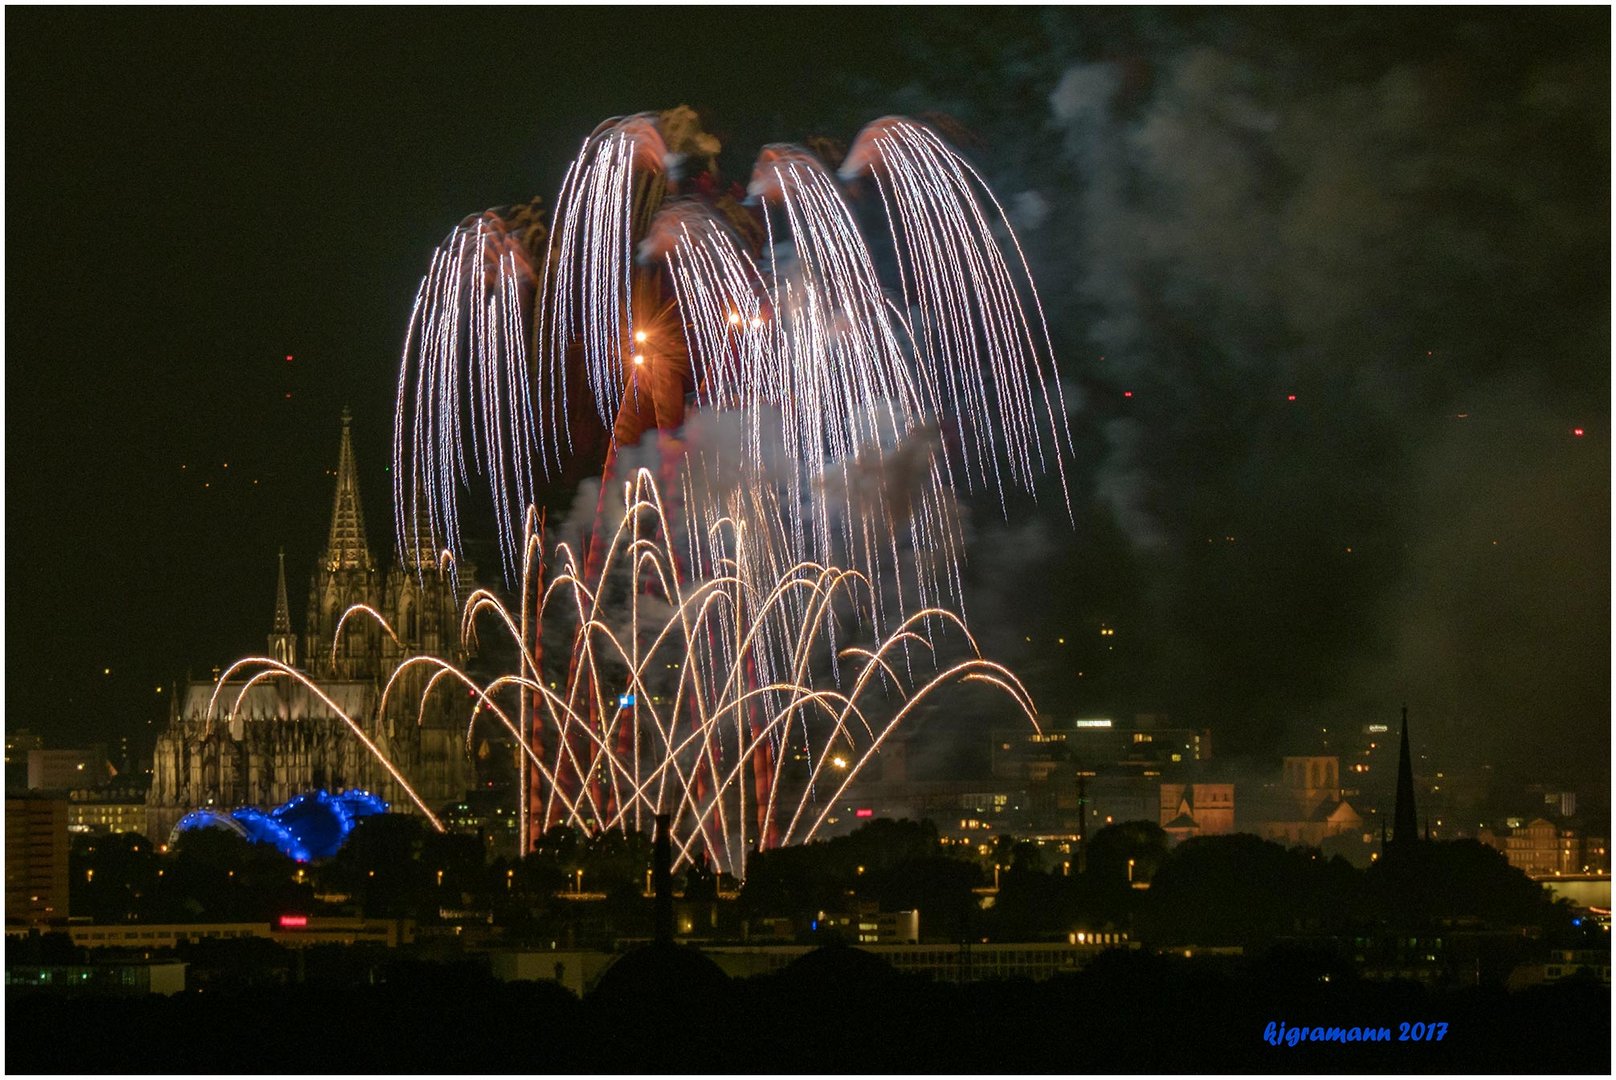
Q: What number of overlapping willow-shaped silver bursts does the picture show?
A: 5